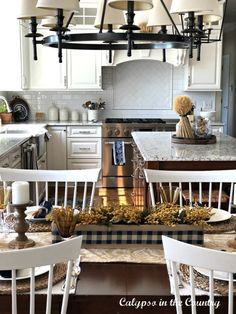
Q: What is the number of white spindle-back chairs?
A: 4